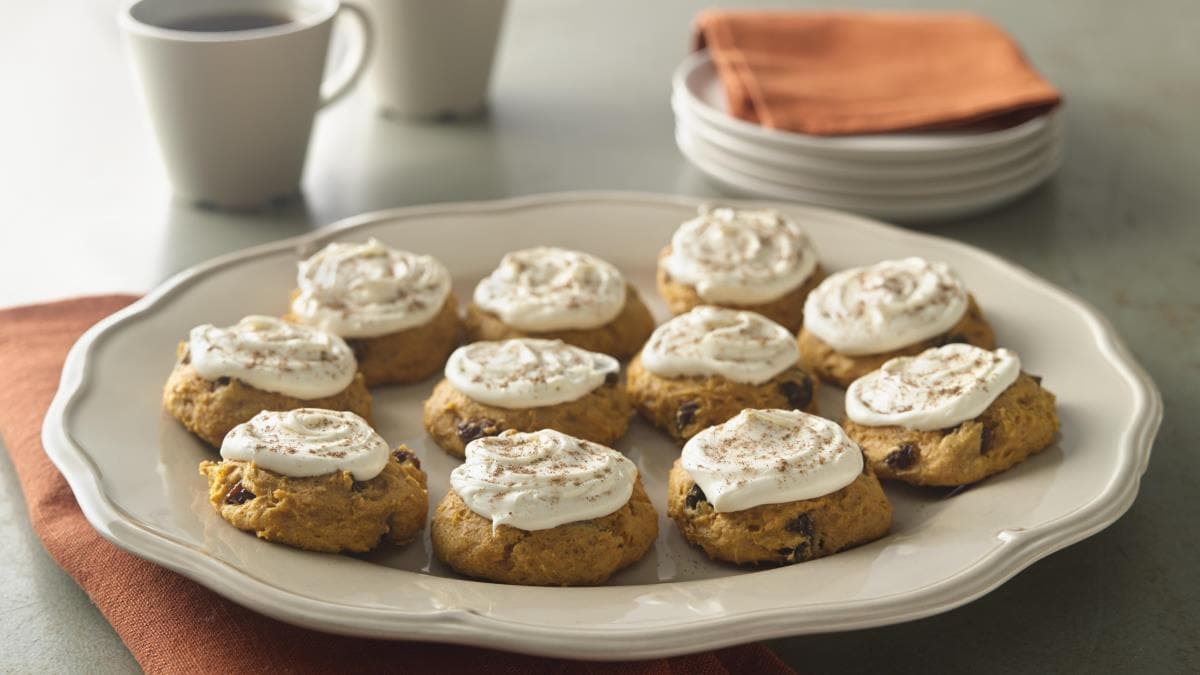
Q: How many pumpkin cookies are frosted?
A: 11